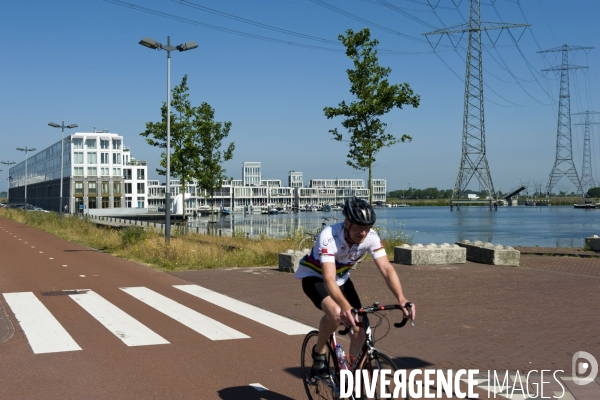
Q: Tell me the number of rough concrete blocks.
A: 4